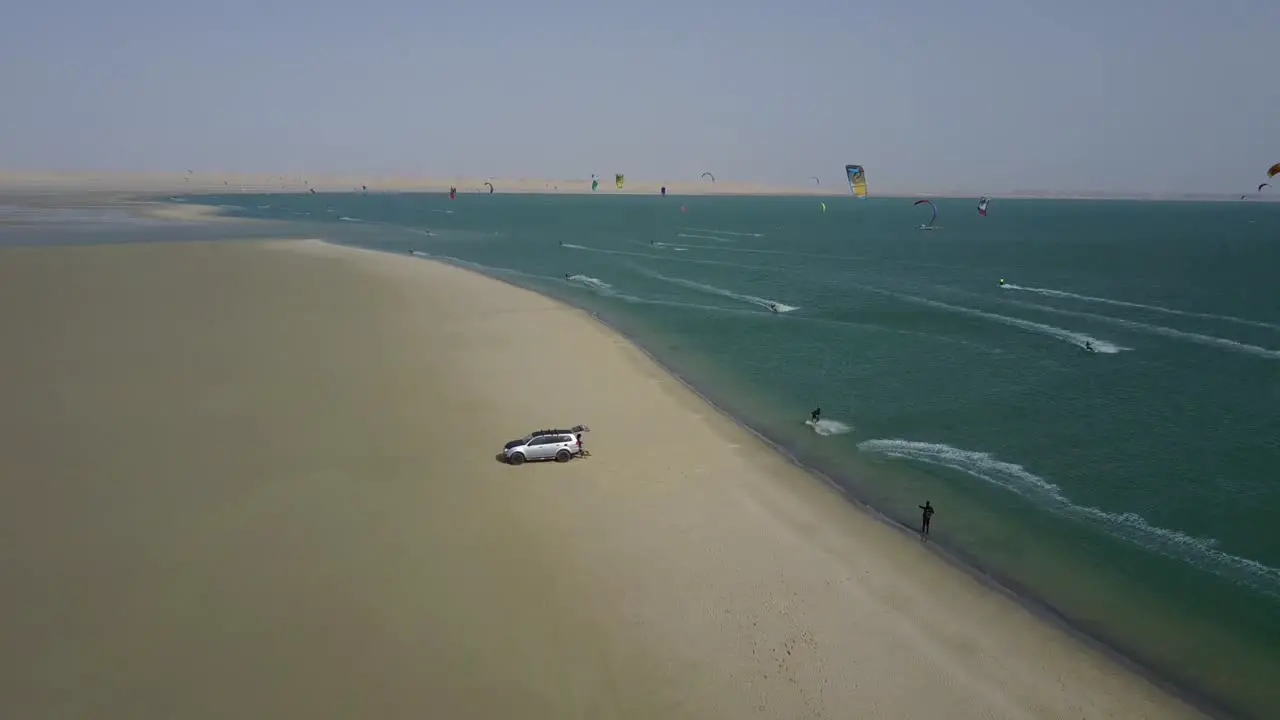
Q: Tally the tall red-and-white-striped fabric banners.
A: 0